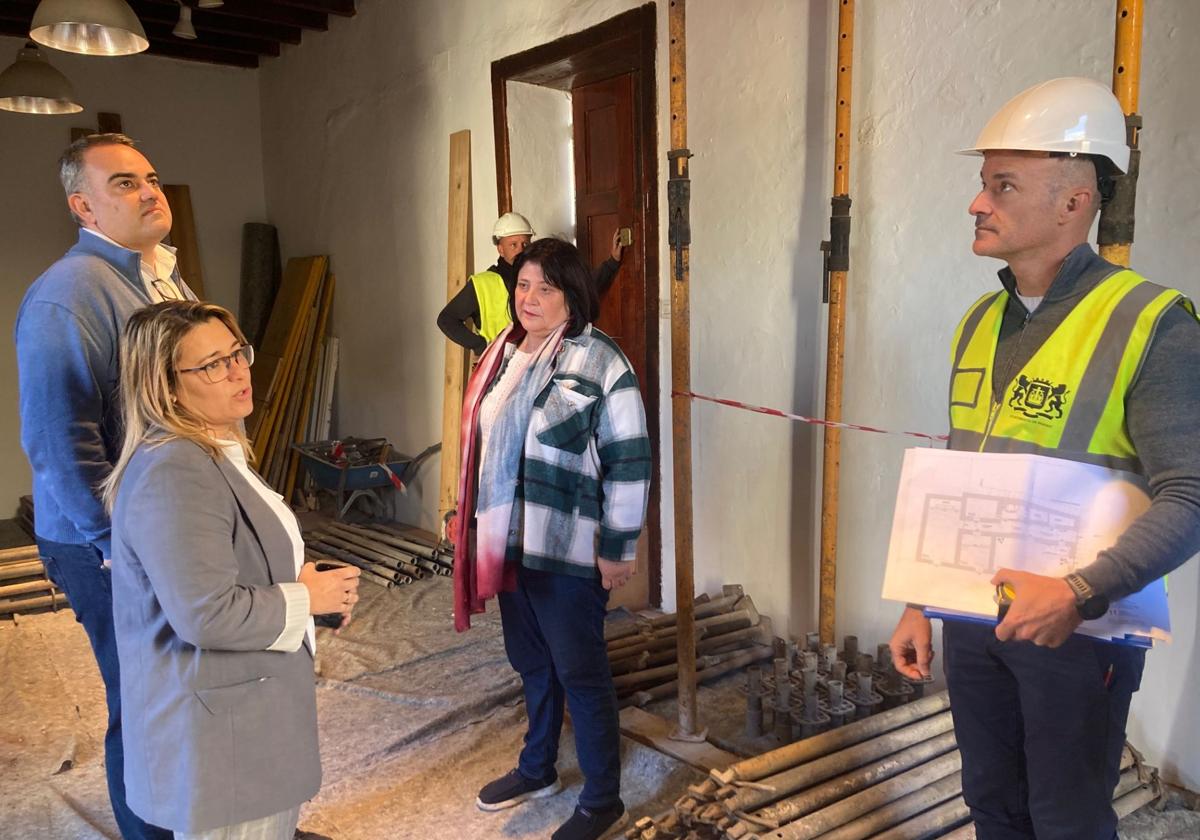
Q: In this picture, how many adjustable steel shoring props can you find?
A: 3